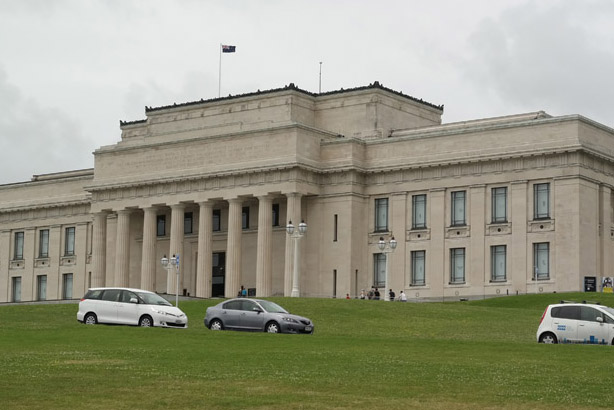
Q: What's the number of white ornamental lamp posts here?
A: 3